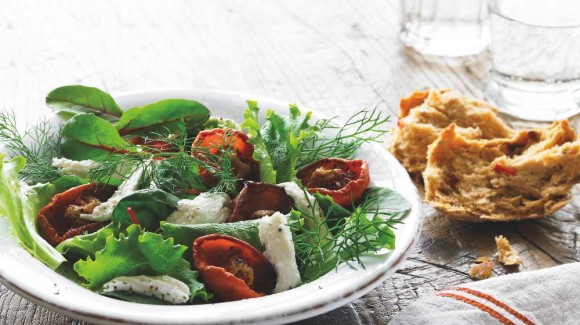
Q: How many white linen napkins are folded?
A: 1